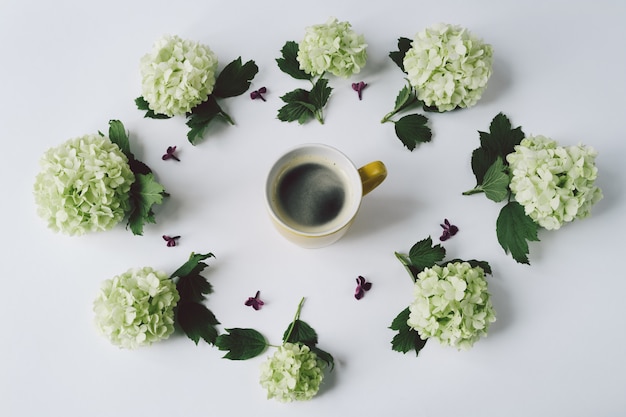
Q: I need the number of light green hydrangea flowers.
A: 8